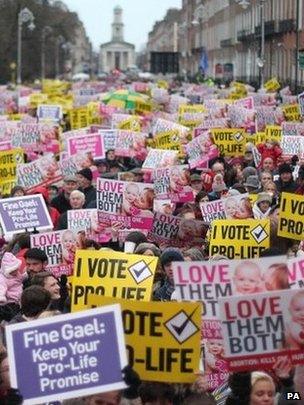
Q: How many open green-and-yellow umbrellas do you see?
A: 1